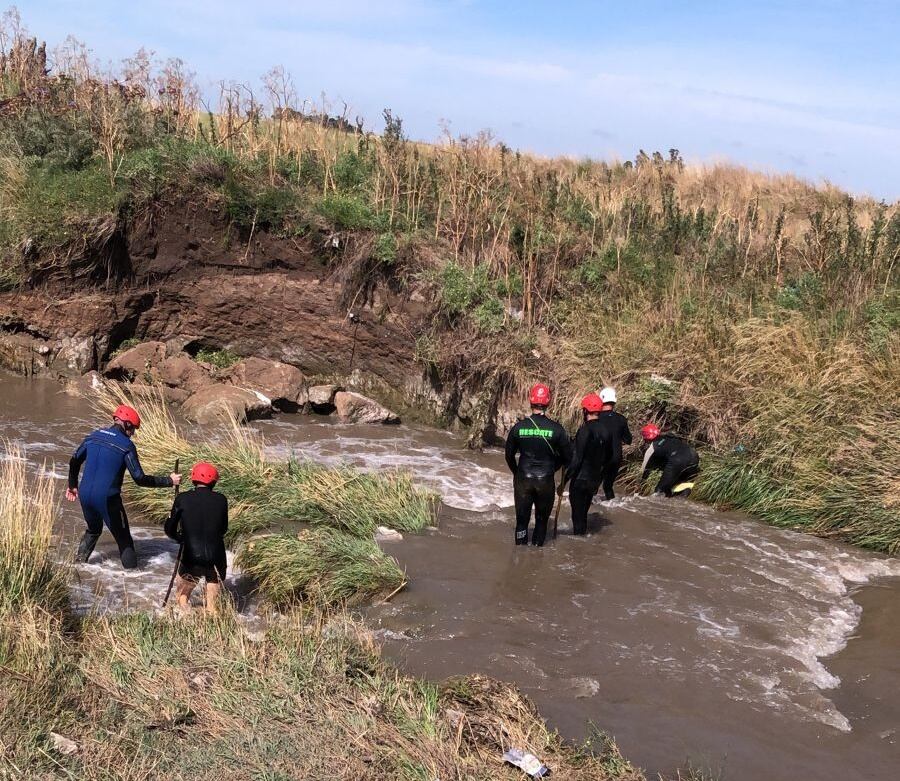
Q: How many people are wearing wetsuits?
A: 6